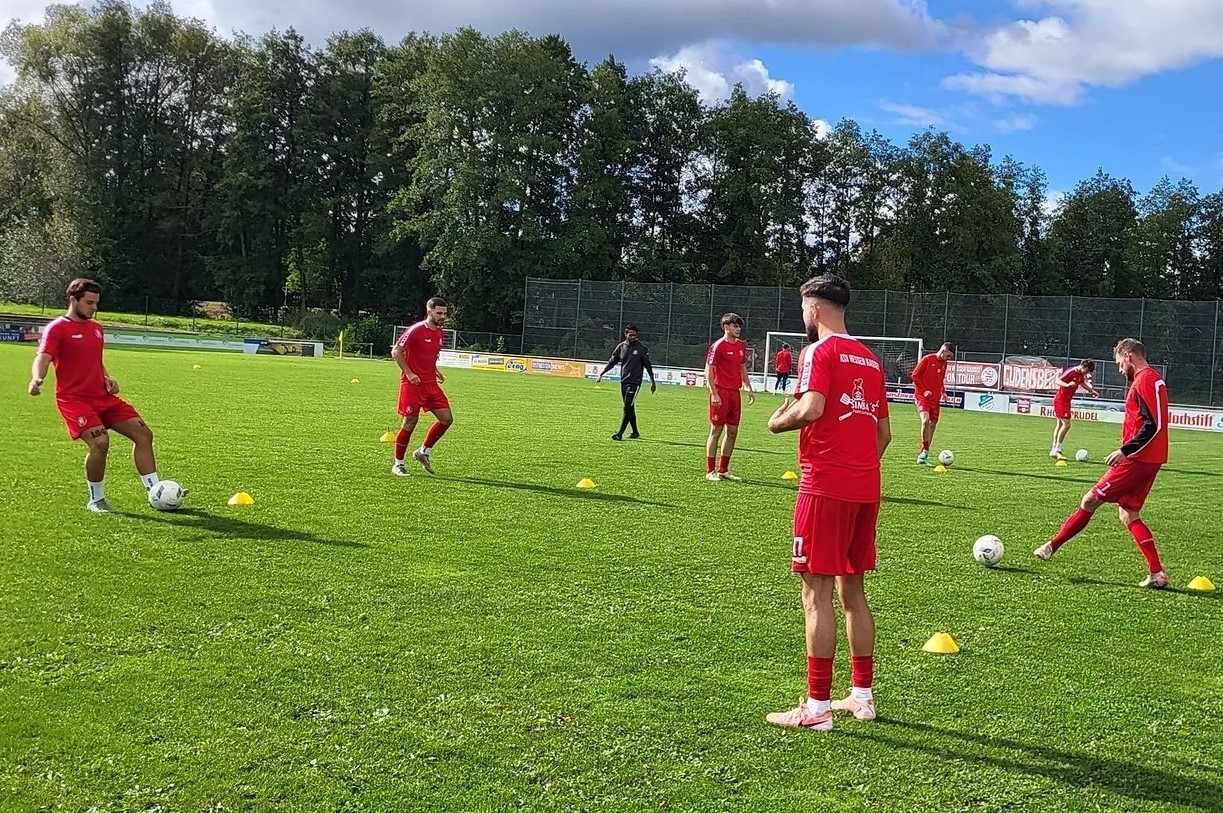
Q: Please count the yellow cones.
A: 11